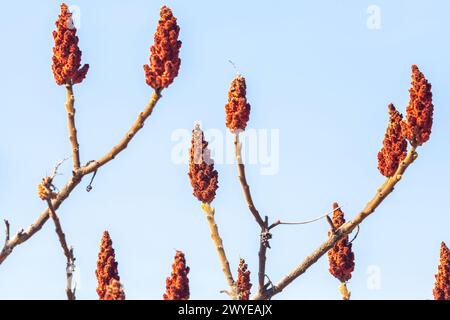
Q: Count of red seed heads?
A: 11